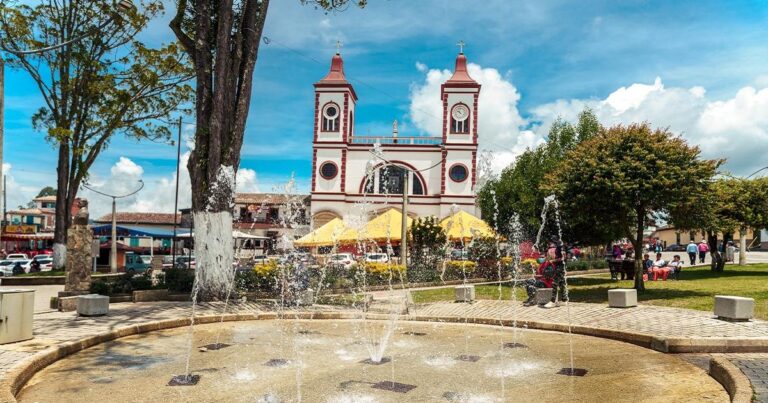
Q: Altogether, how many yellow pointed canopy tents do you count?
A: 3